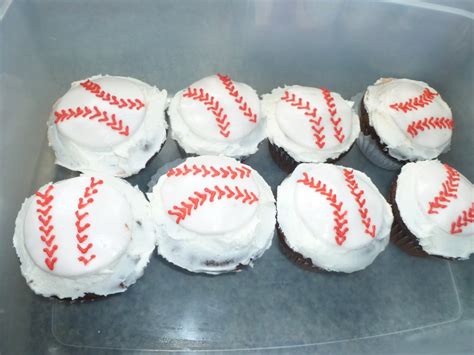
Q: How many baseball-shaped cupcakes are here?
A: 8